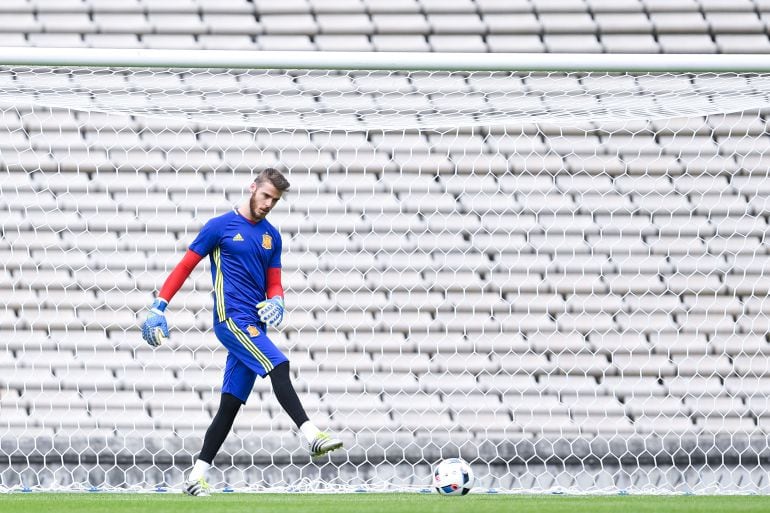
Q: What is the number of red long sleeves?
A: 2